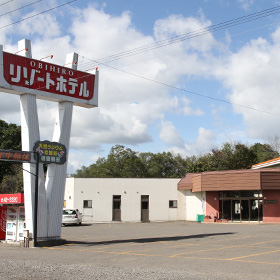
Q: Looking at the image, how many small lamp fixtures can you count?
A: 4